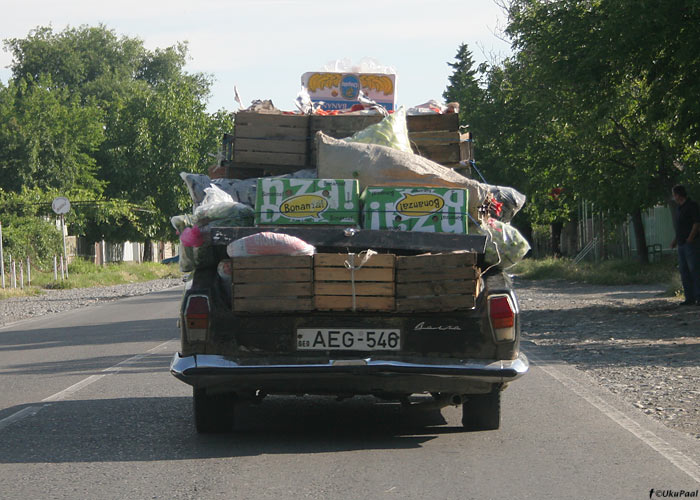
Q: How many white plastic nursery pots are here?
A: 0